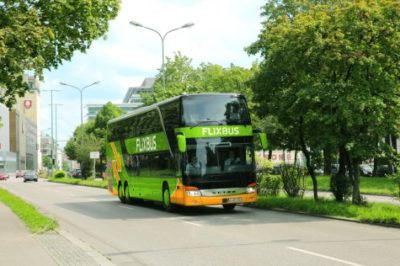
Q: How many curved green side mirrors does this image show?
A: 2